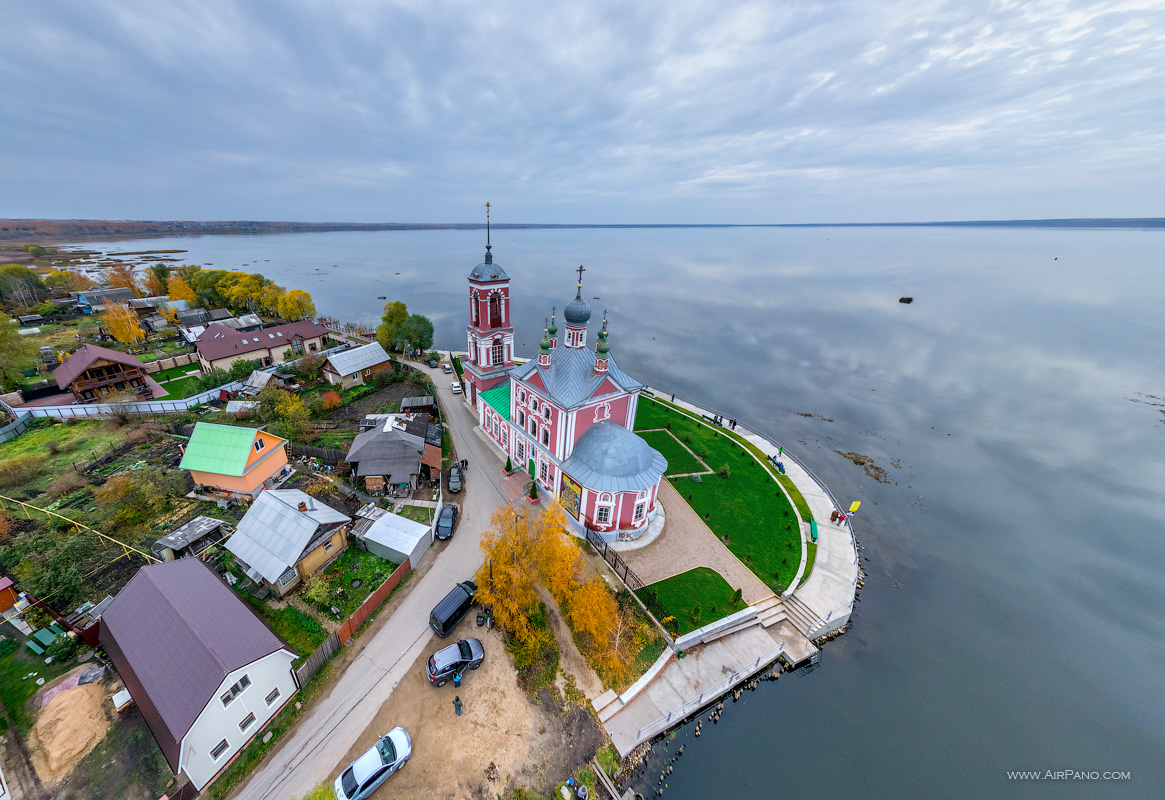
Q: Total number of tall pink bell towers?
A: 1